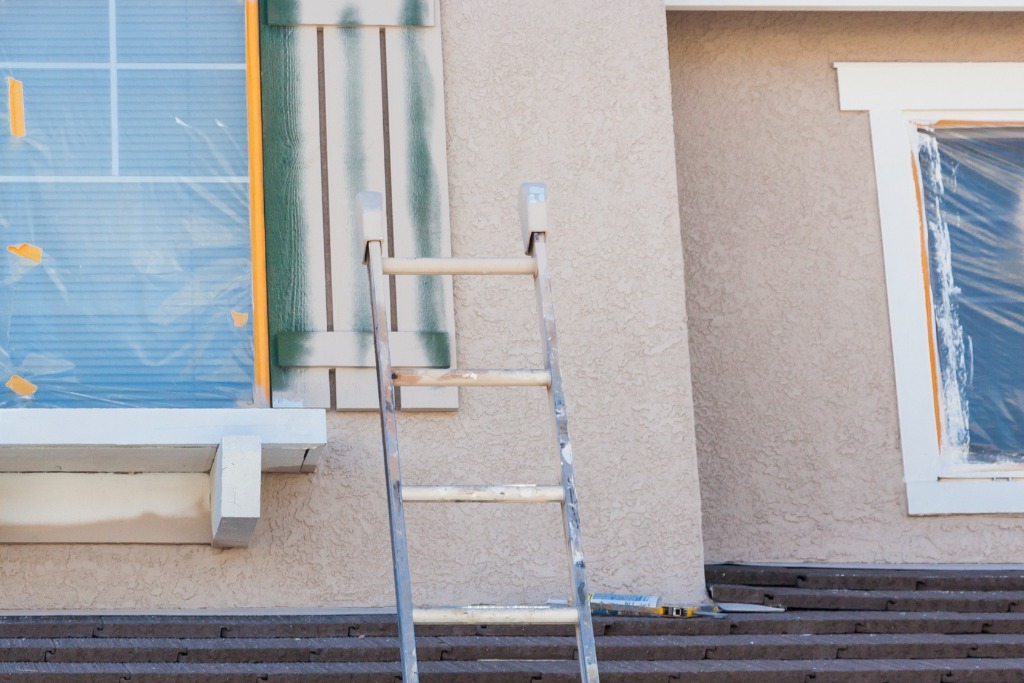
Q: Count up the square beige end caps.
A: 2